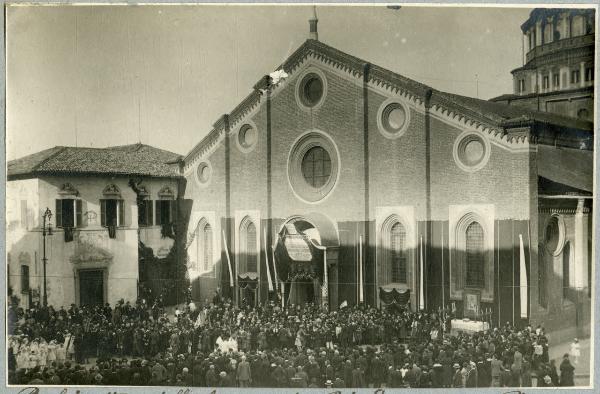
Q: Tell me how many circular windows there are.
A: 7